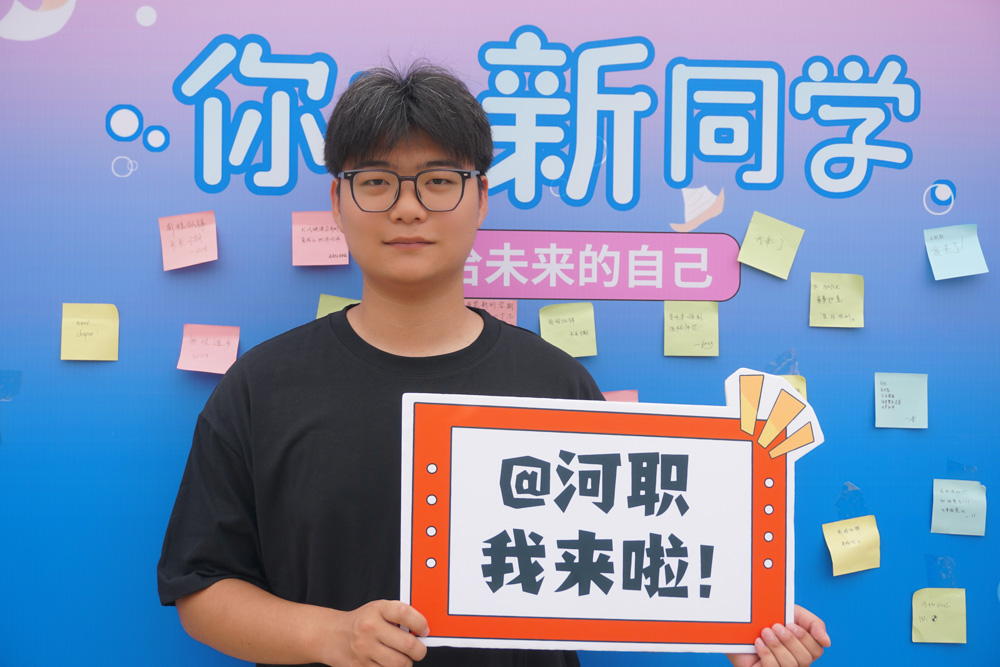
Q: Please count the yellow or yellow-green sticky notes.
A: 9